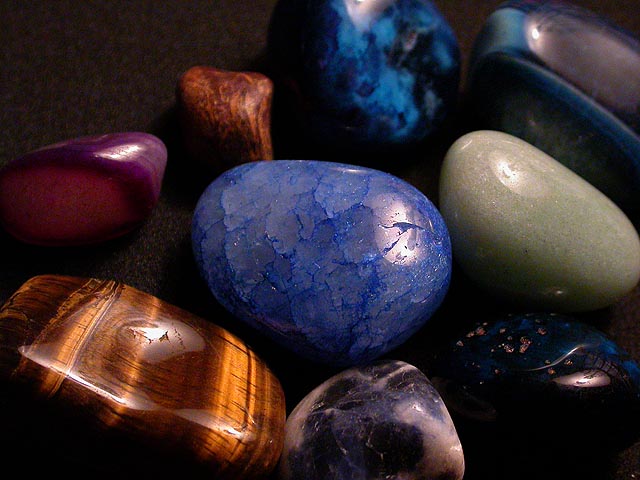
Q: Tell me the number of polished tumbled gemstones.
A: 9